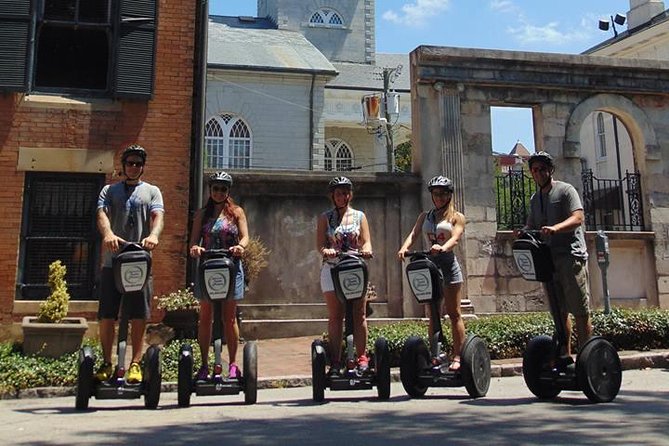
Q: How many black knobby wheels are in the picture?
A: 10